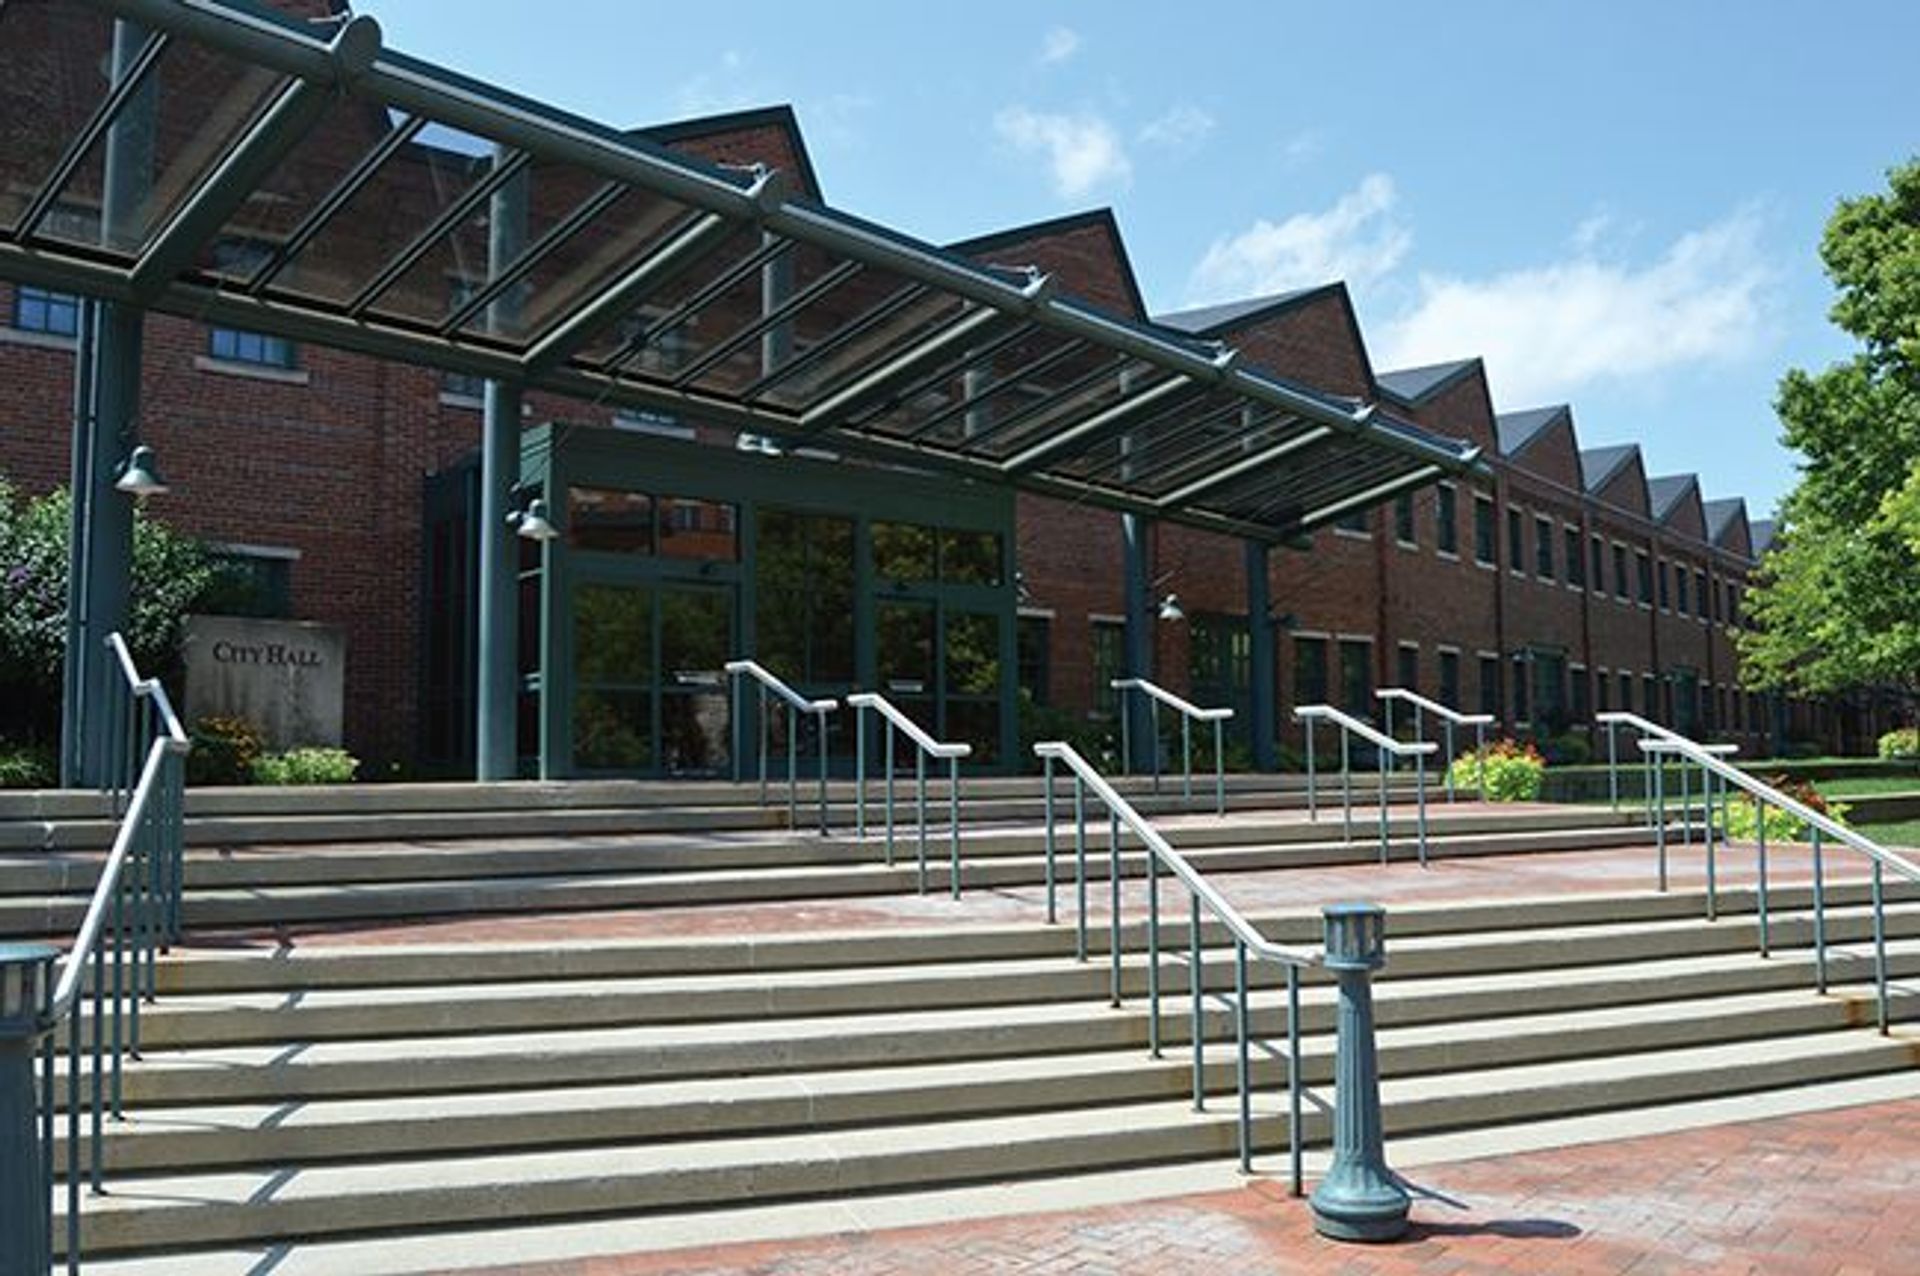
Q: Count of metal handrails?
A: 11